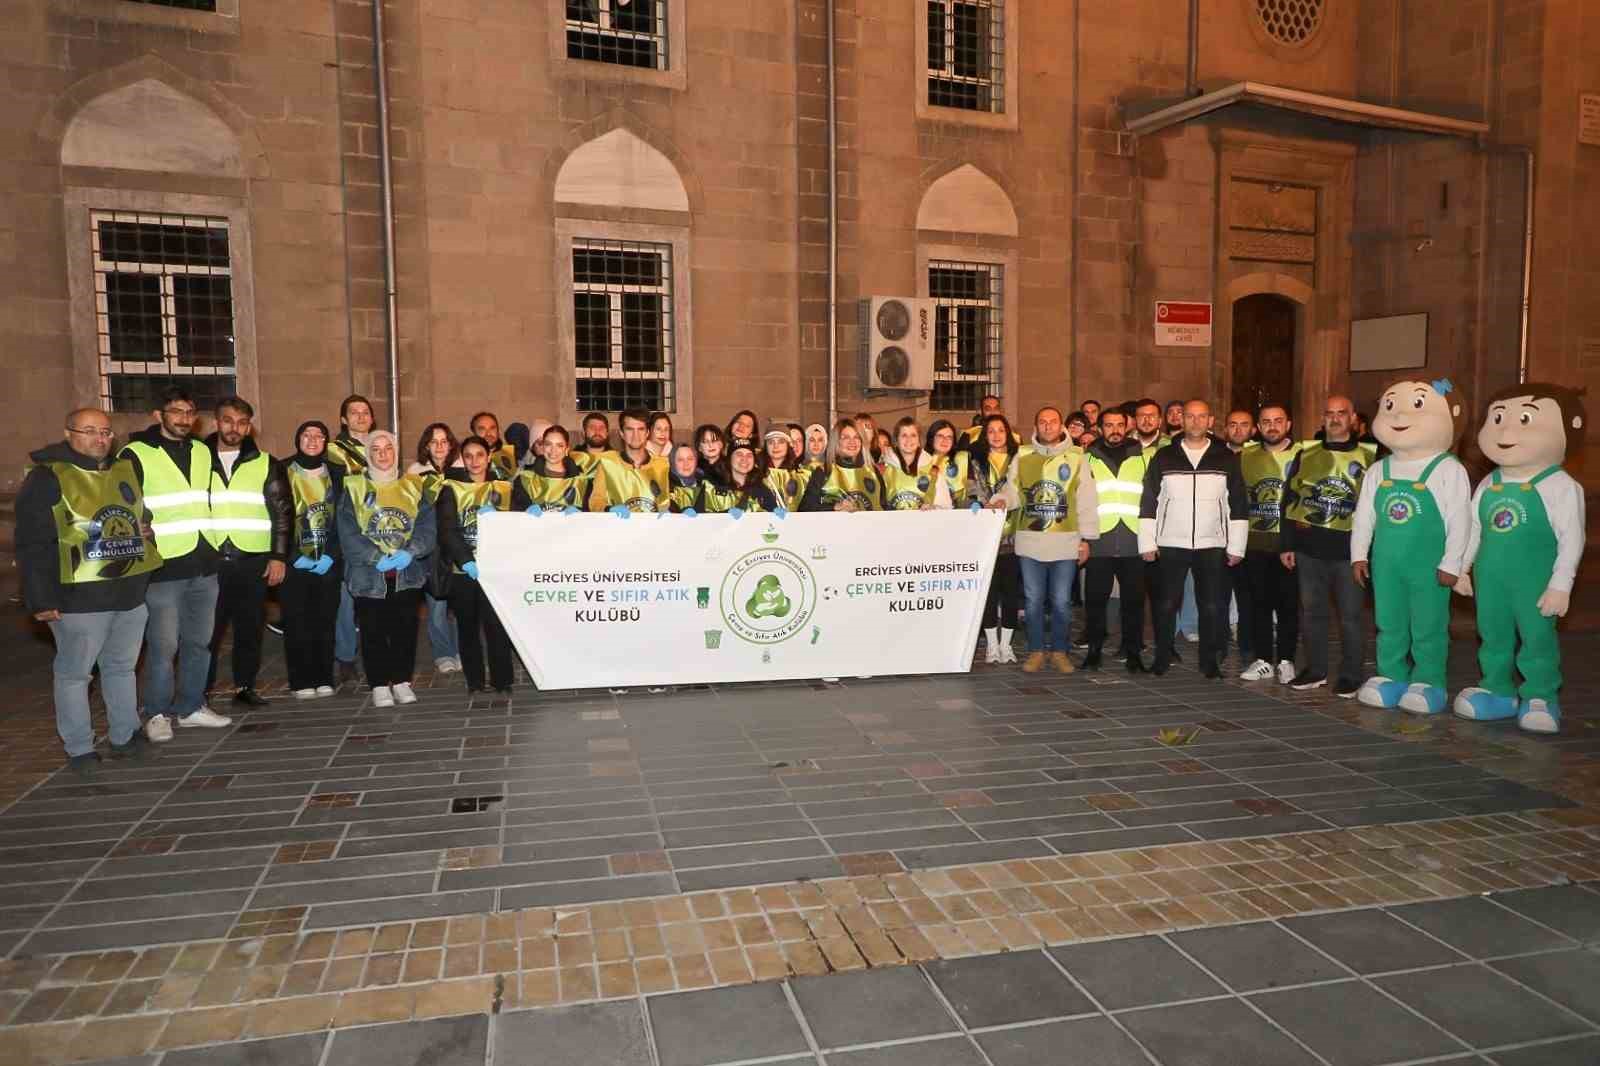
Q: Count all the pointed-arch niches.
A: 3